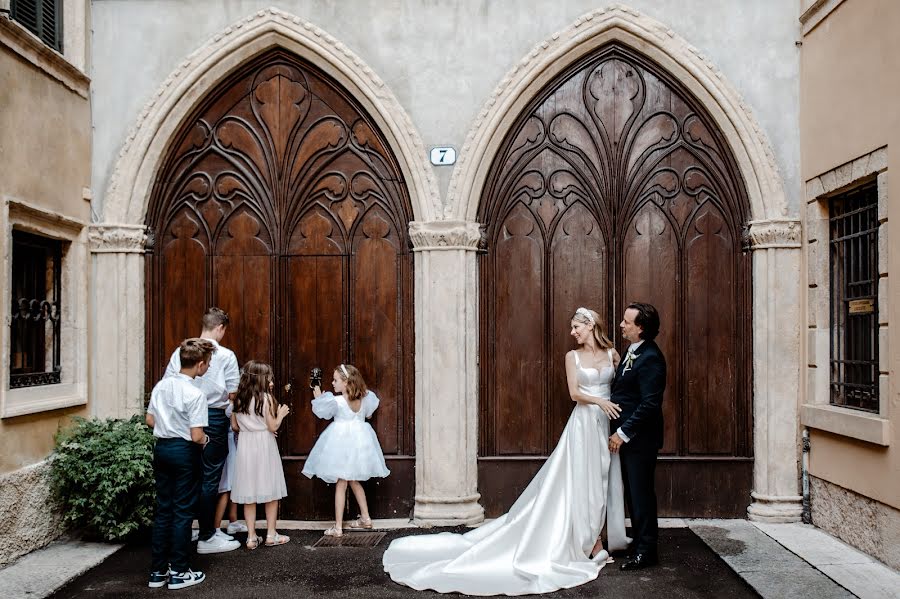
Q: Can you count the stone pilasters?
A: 3